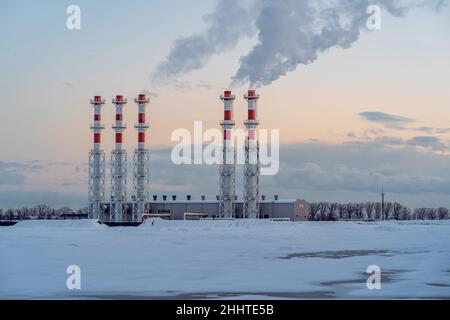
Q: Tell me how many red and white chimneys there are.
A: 5